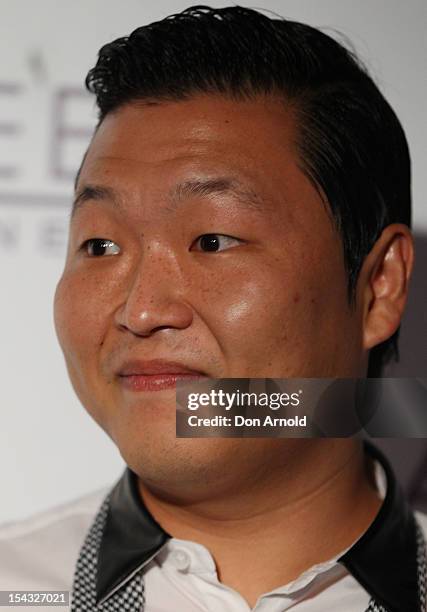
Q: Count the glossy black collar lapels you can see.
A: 2